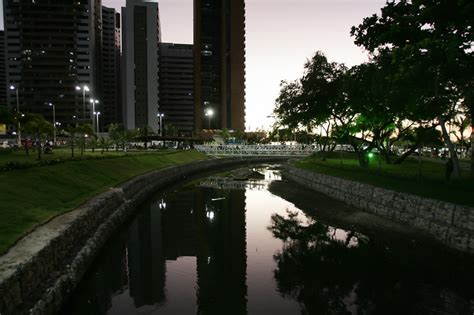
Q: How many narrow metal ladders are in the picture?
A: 0